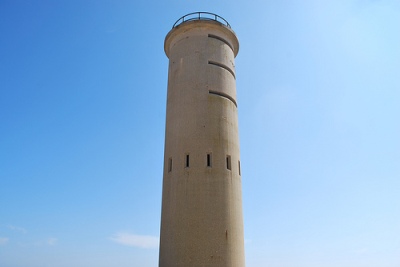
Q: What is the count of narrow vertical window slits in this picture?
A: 5